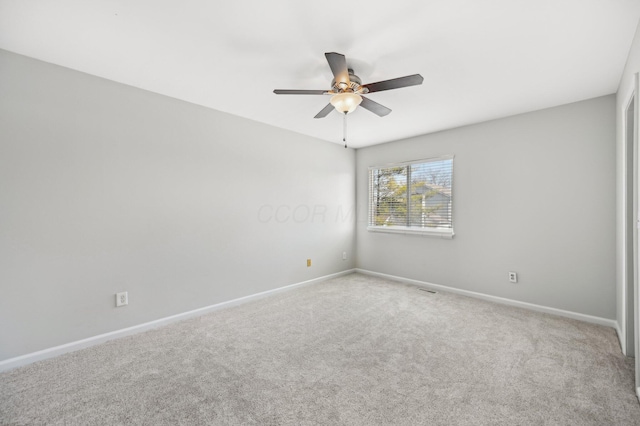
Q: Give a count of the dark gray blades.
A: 5